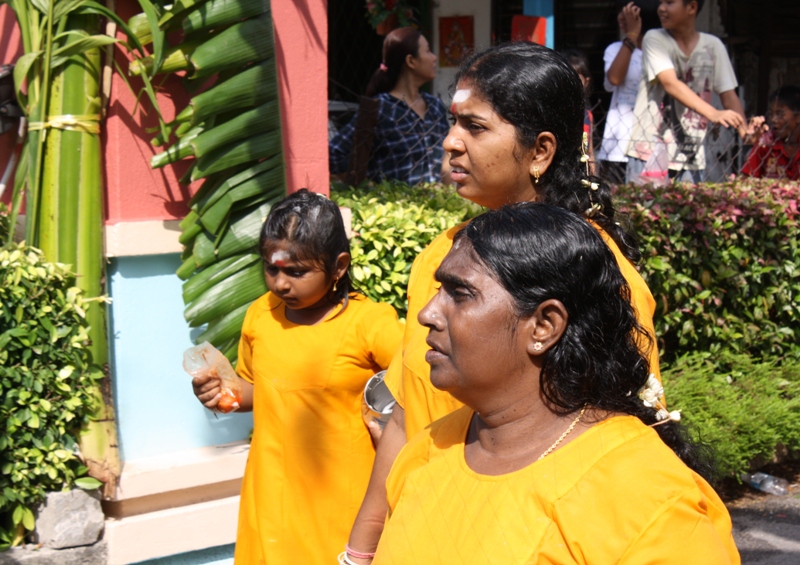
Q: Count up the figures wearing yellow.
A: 3